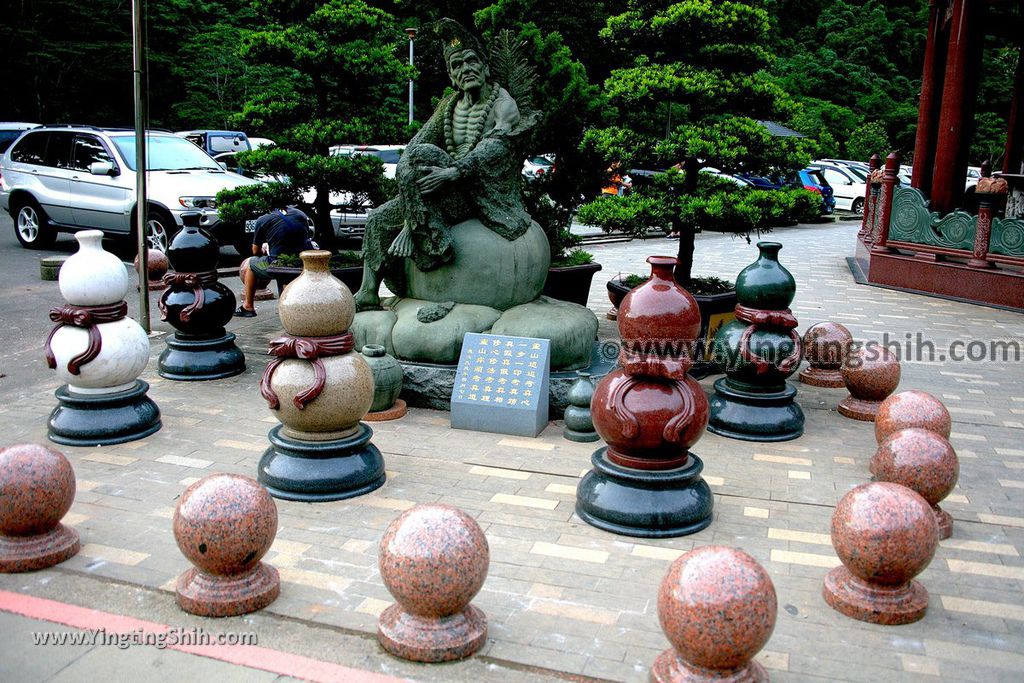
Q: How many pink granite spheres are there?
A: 11